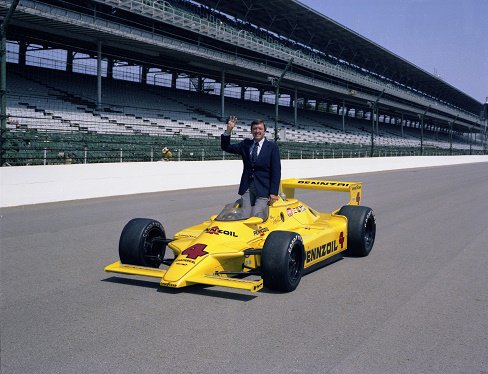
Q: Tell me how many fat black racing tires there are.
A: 3